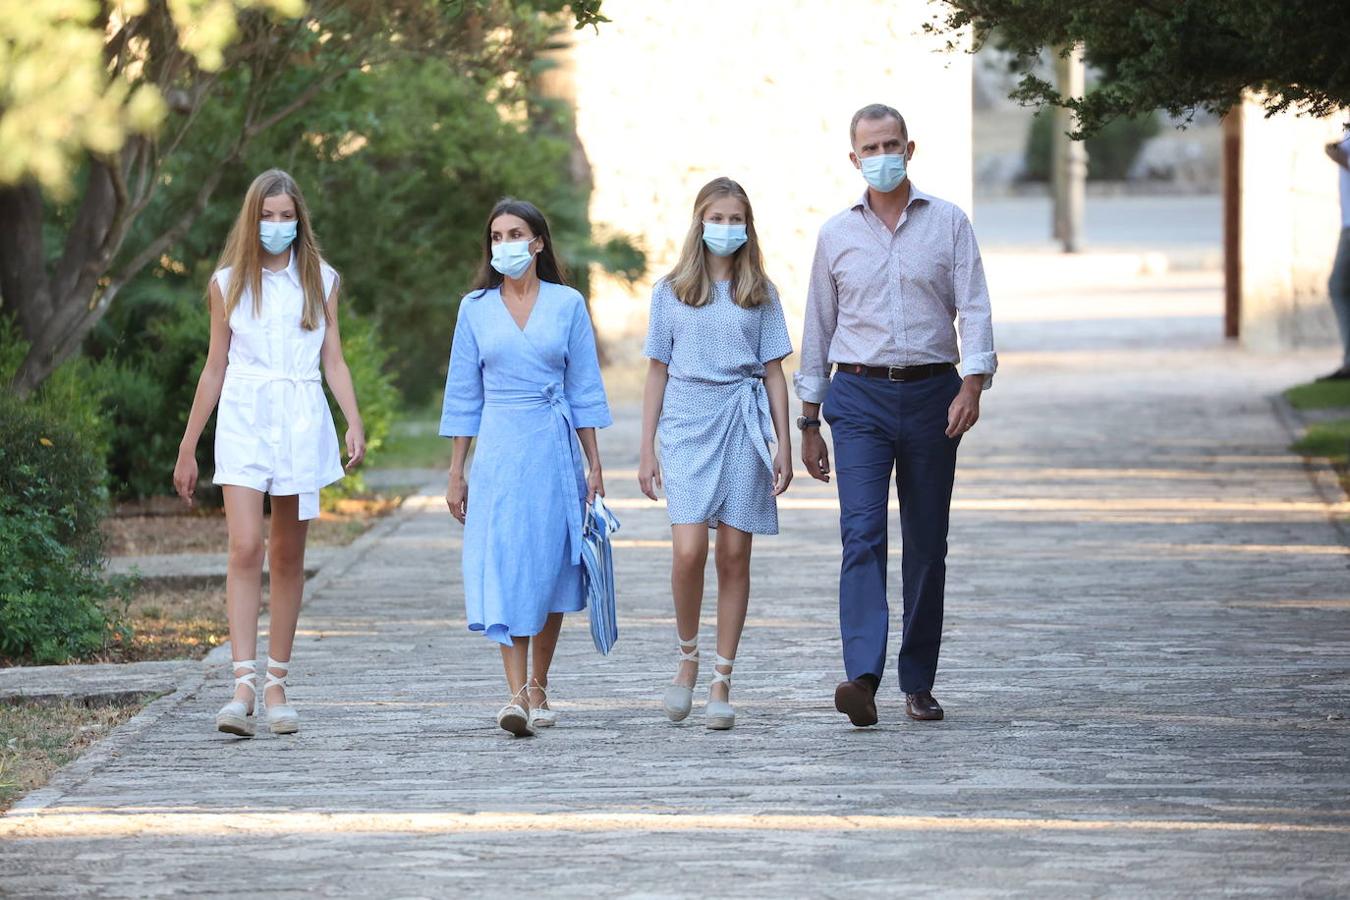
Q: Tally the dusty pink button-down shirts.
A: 1